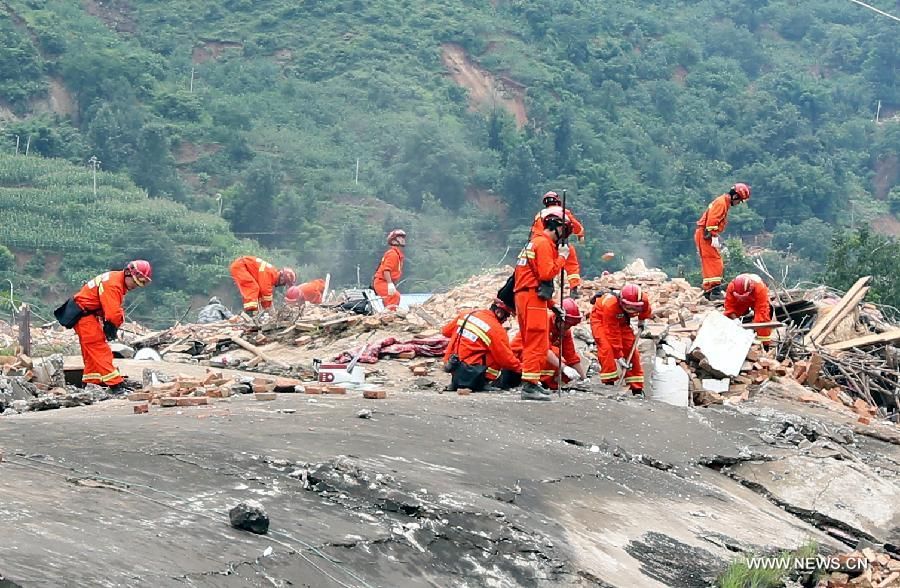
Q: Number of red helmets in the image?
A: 11